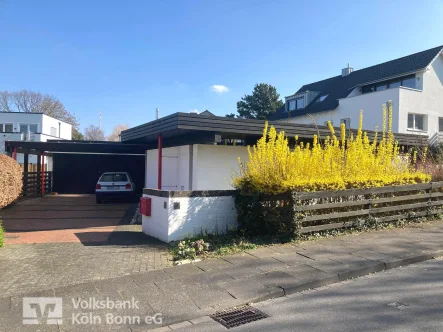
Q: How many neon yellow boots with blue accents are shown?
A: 0